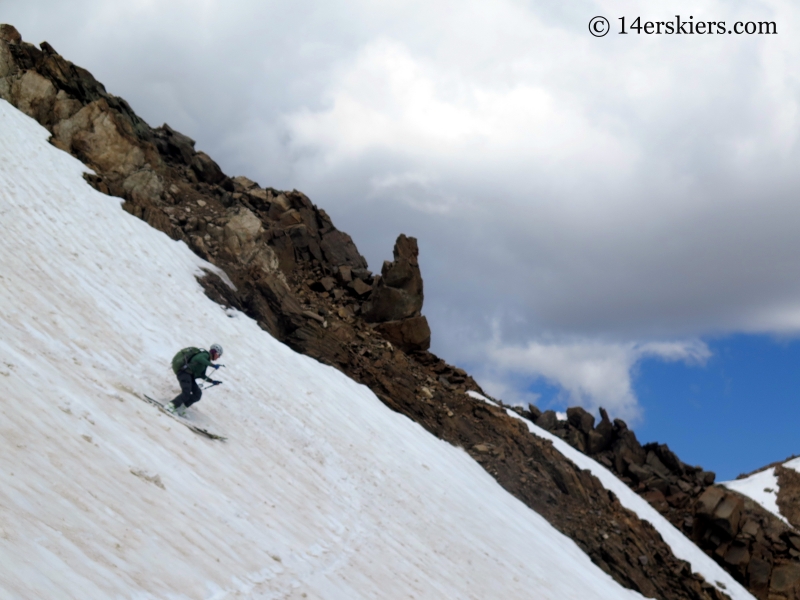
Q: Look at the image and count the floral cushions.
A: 0